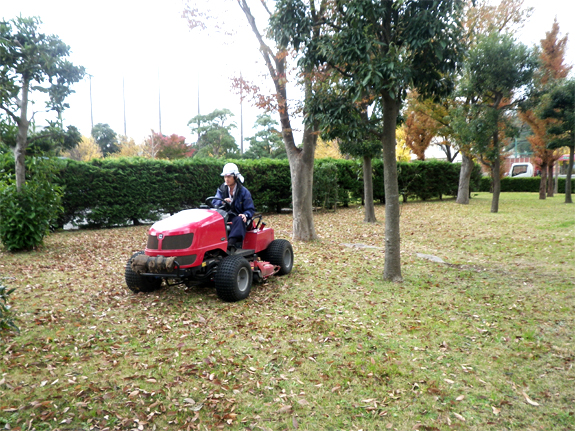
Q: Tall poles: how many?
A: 5